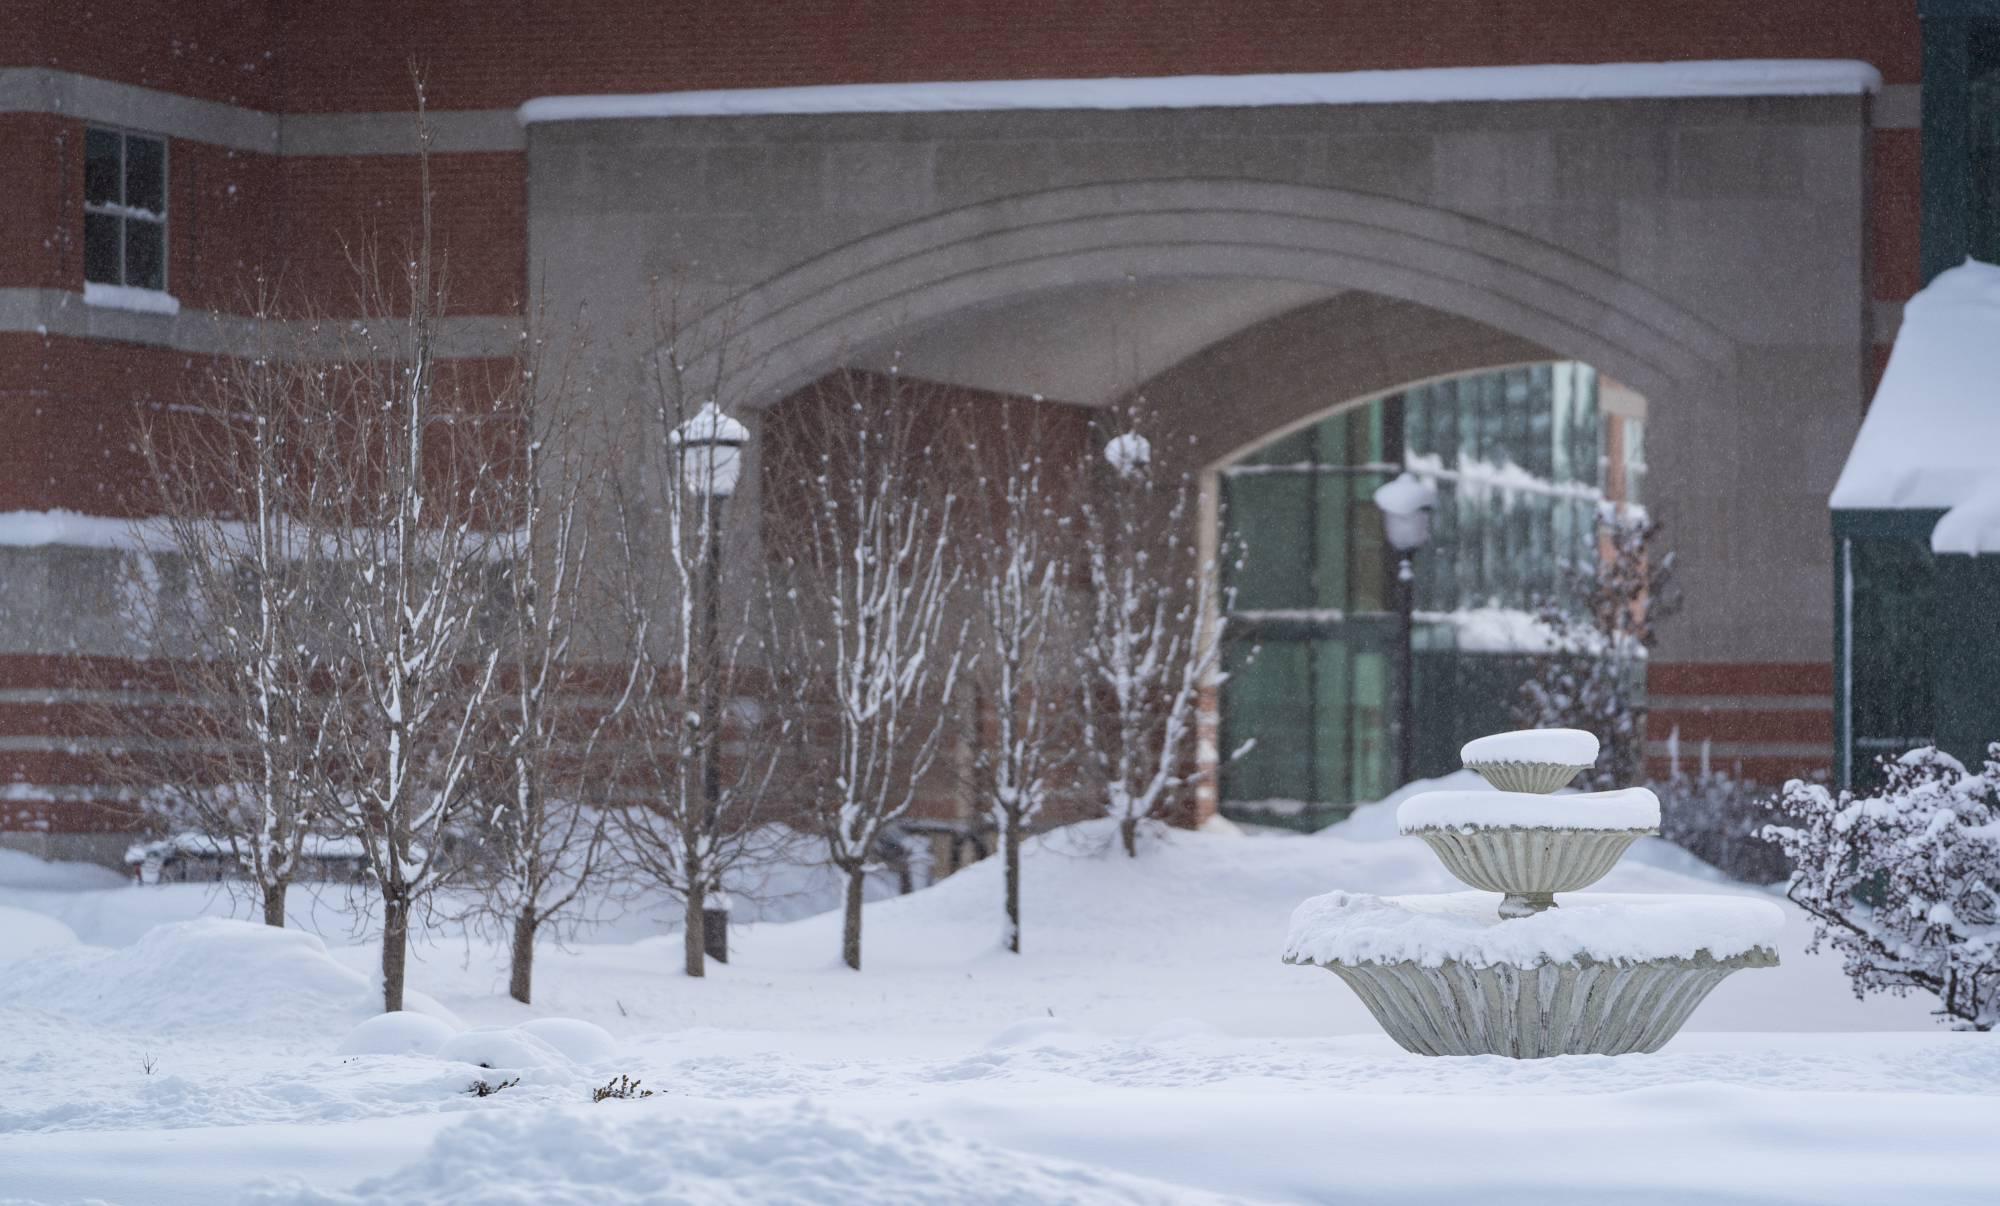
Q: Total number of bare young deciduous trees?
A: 7